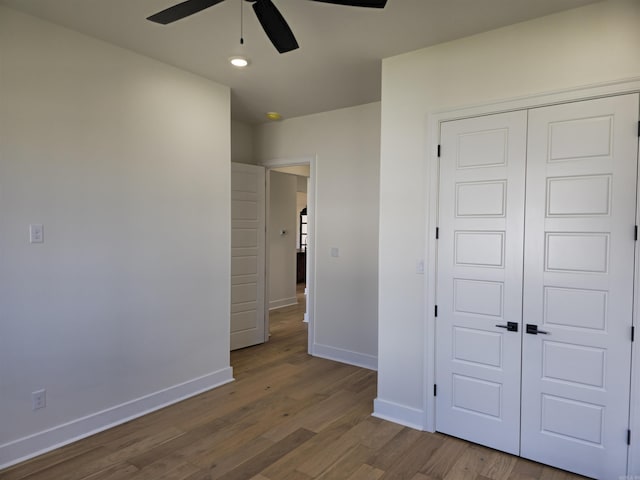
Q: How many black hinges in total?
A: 8